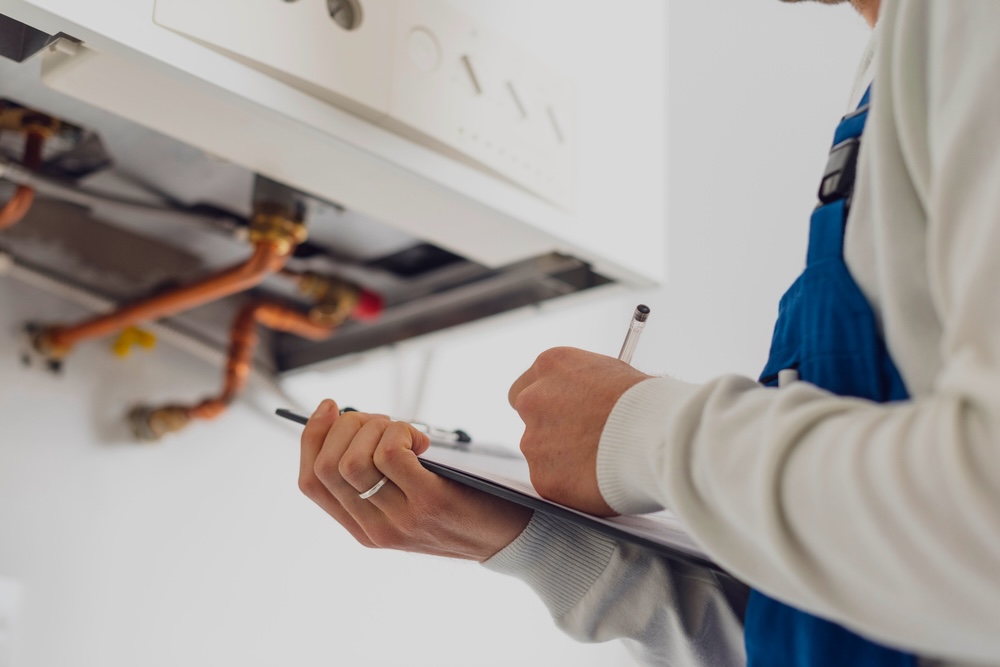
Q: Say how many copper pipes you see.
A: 3